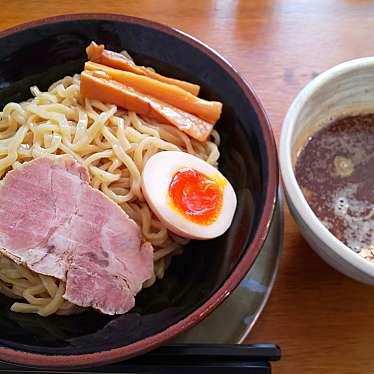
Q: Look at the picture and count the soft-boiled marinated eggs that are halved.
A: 1